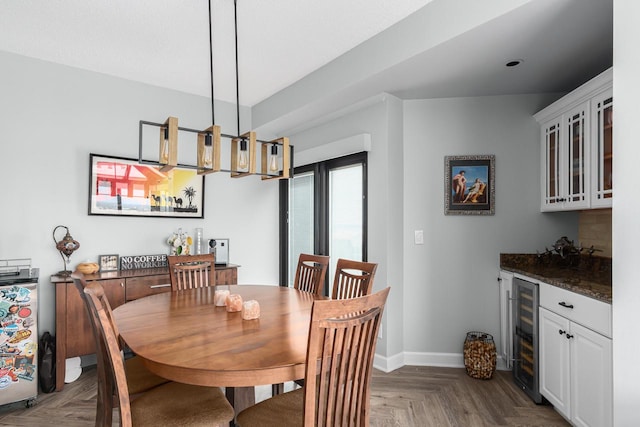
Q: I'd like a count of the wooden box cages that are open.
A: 4